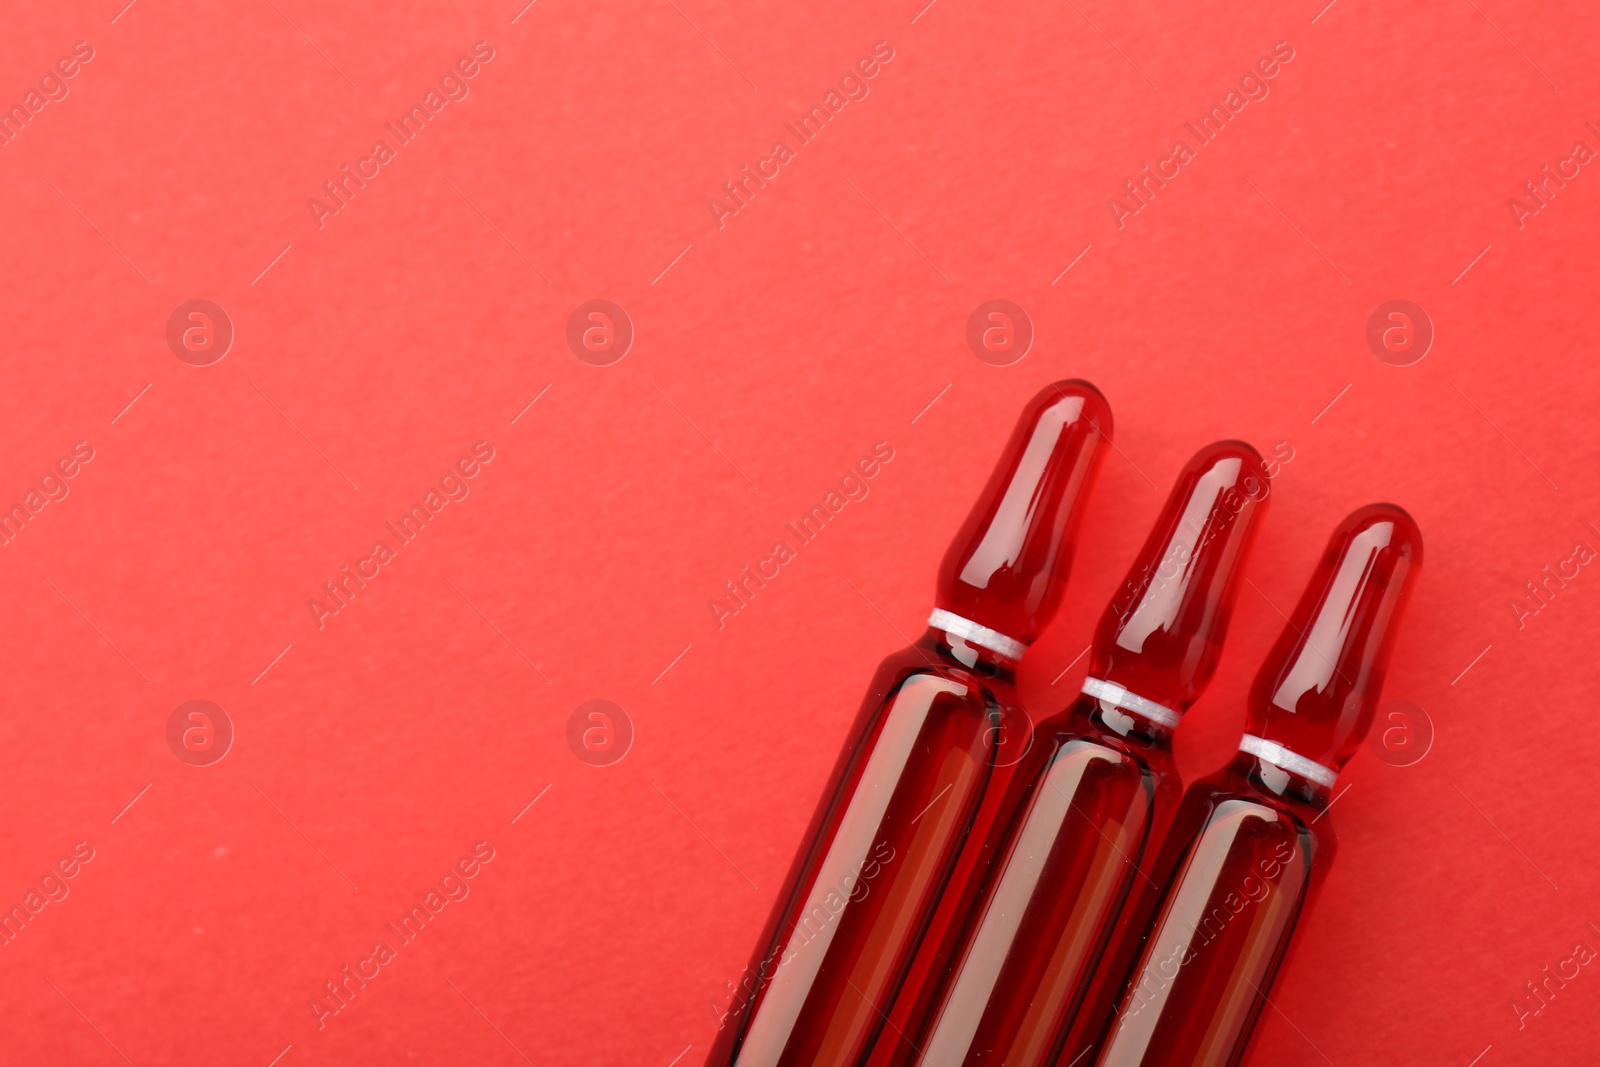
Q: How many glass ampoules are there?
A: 3